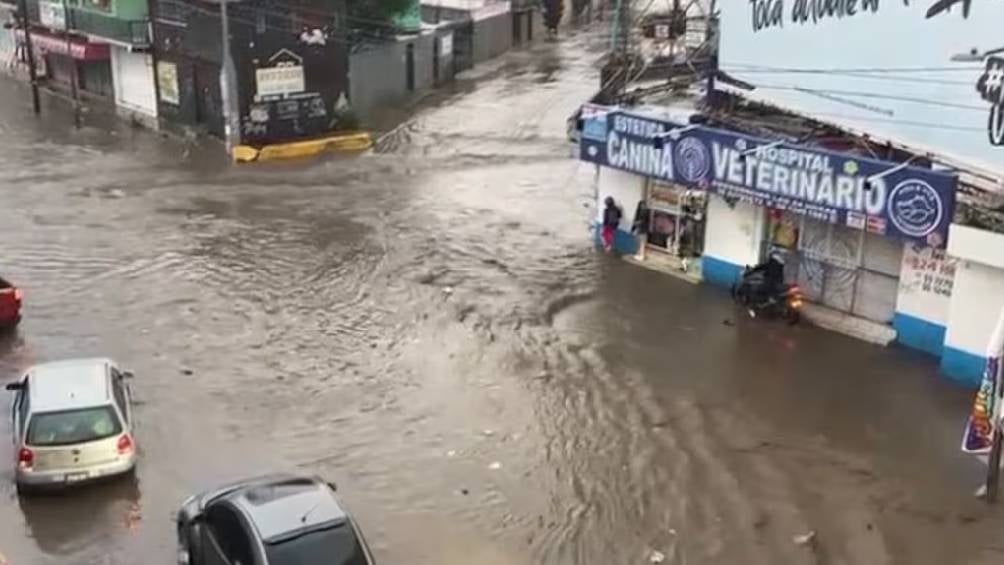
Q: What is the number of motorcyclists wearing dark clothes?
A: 1